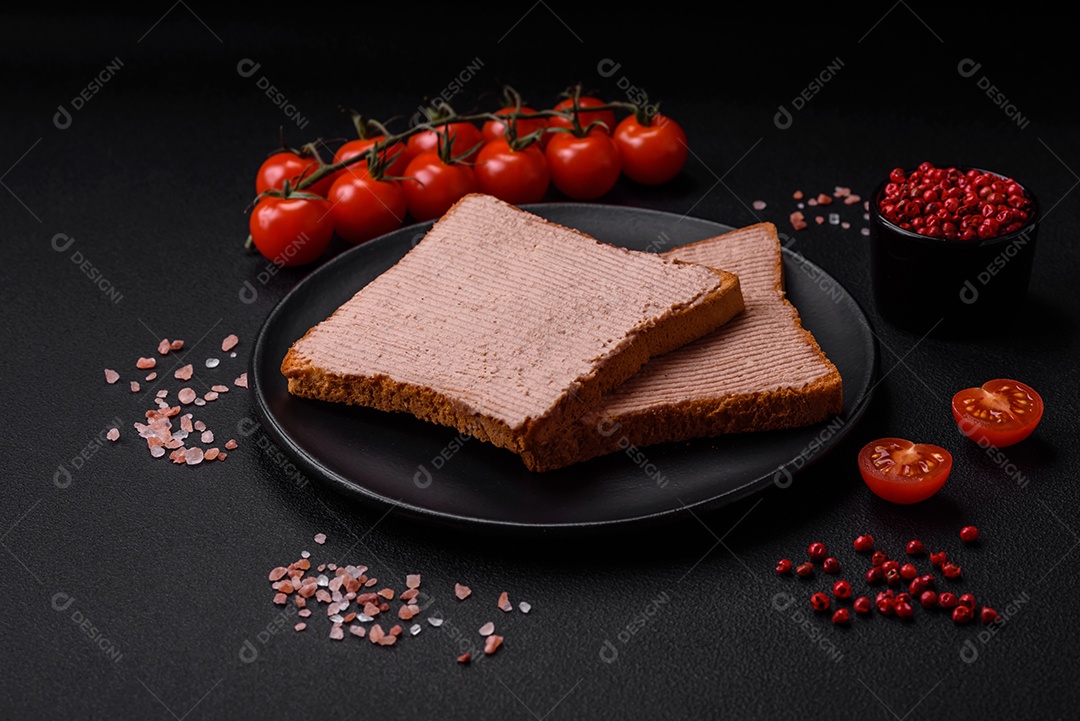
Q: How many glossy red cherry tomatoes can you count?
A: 11